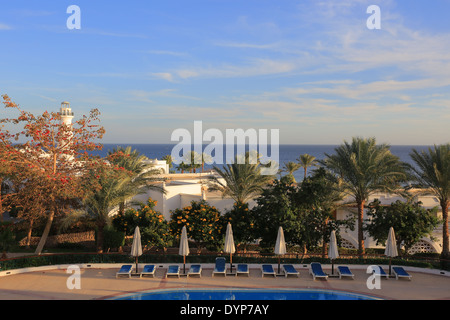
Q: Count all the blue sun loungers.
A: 12